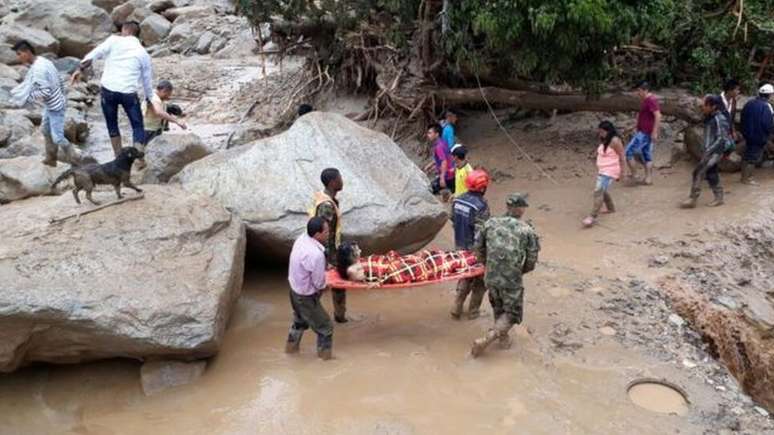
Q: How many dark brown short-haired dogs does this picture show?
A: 1